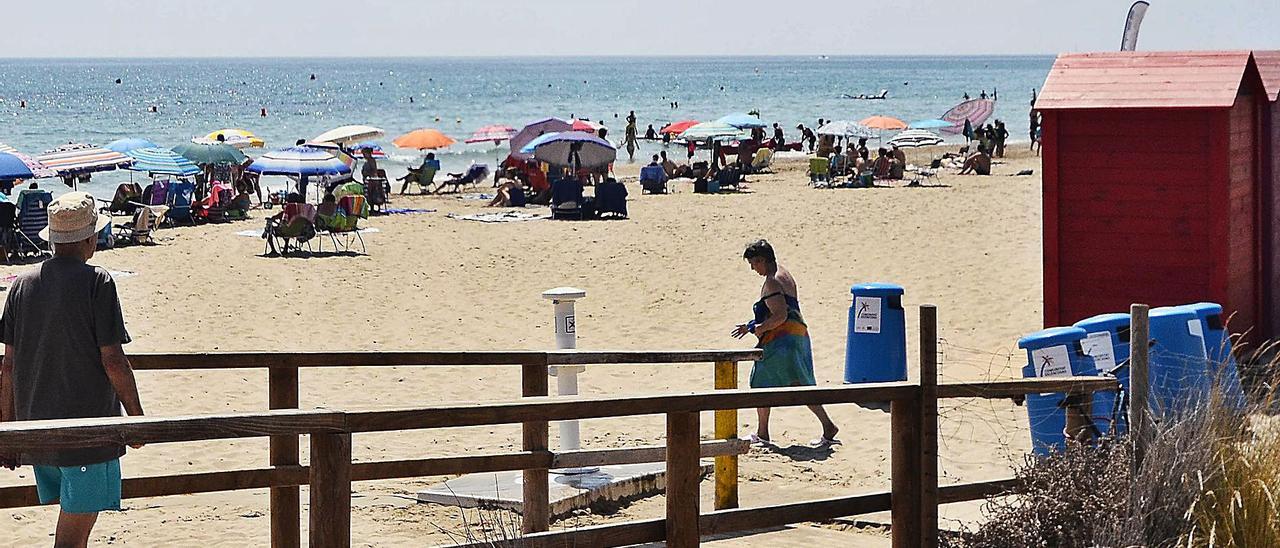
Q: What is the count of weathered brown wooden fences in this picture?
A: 2